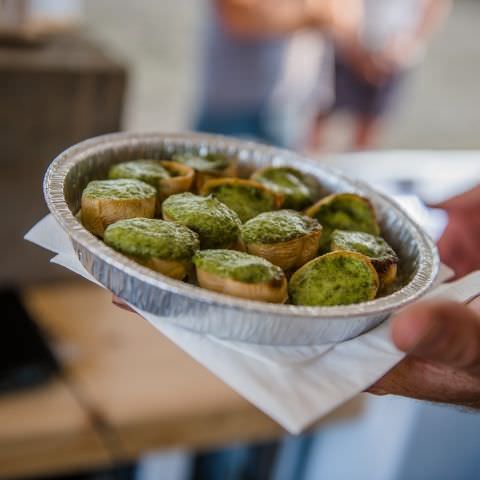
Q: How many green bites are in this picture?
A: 12